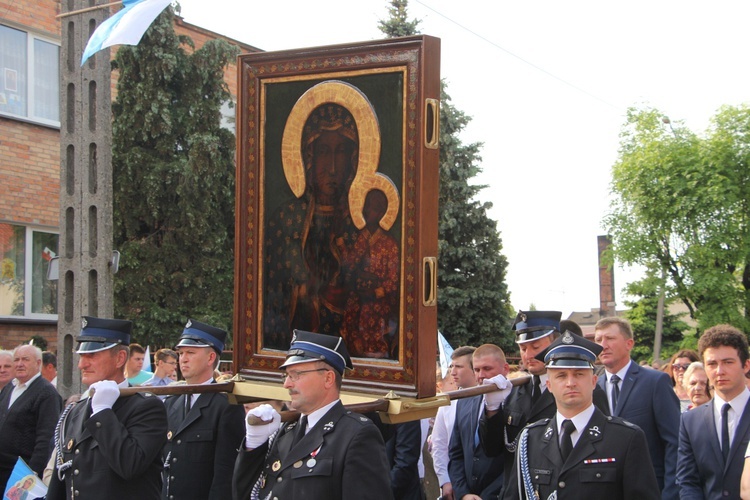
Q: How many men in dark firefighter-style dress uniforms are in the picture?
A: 5